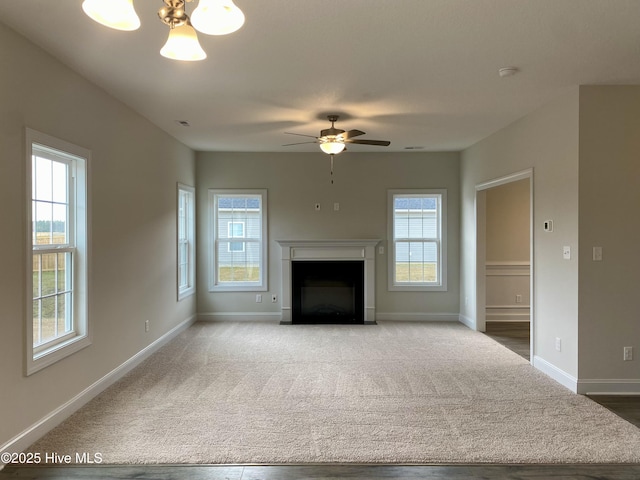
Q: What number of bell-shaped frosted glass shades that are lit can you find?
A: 3